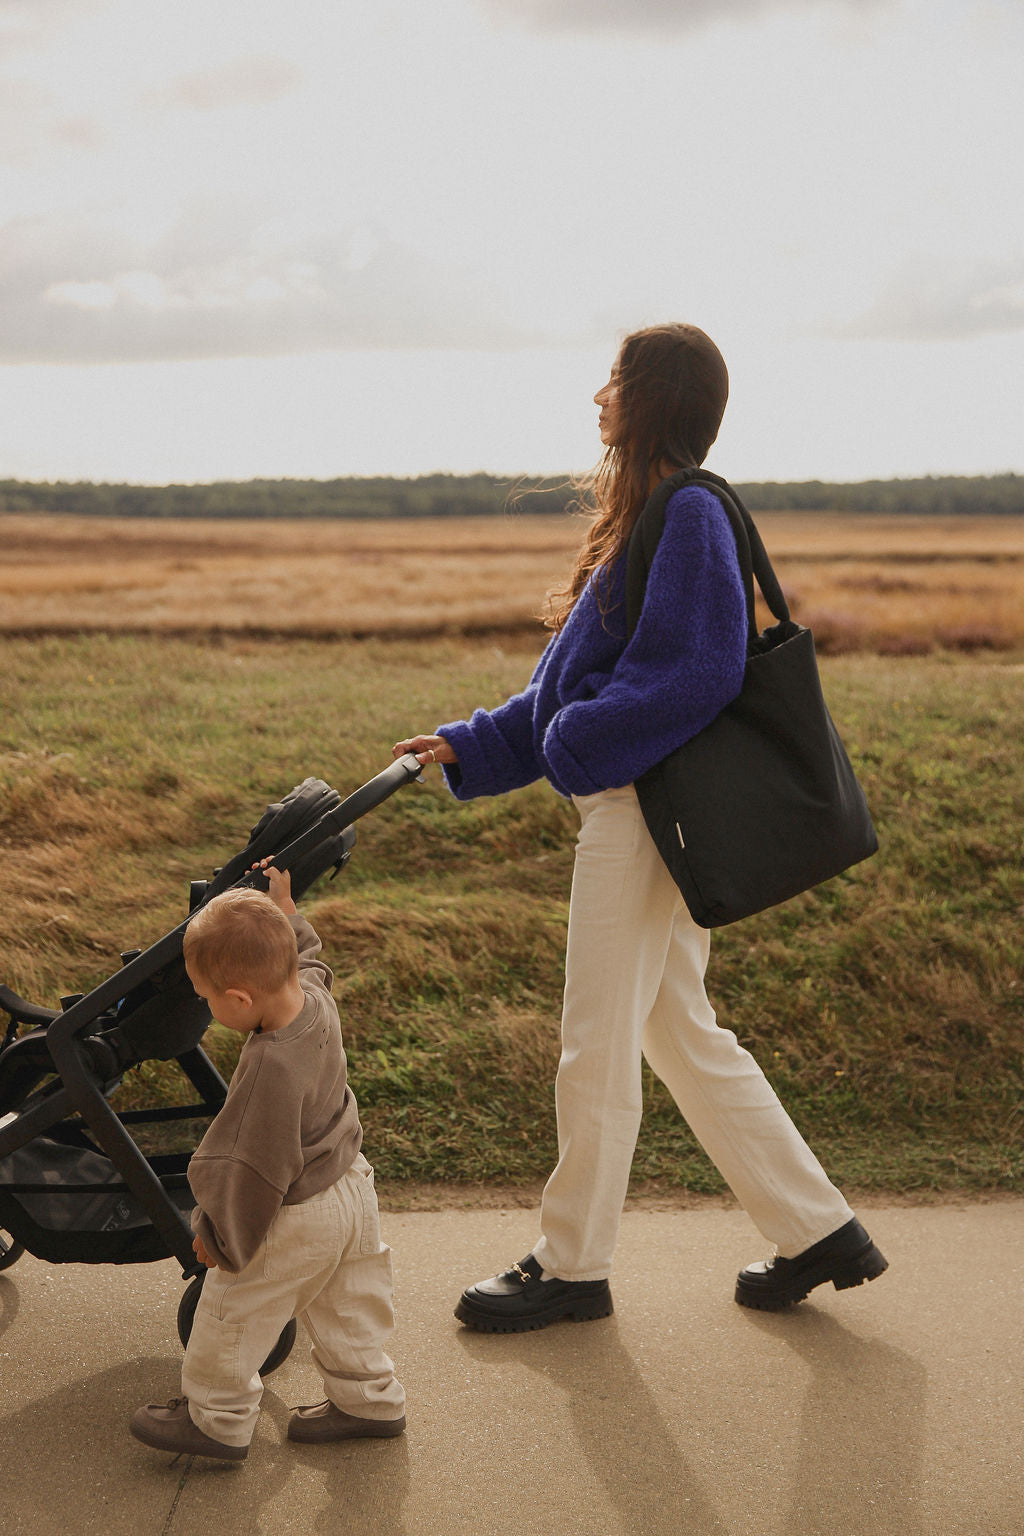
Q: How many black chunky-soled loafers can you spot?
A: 2